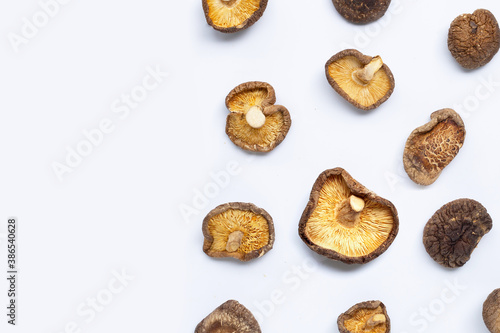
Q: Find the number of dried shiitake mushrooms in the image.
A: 12